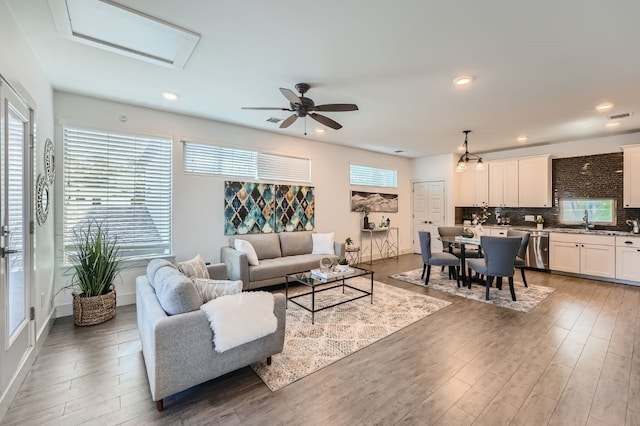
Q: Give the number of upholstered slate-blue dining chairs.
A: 4